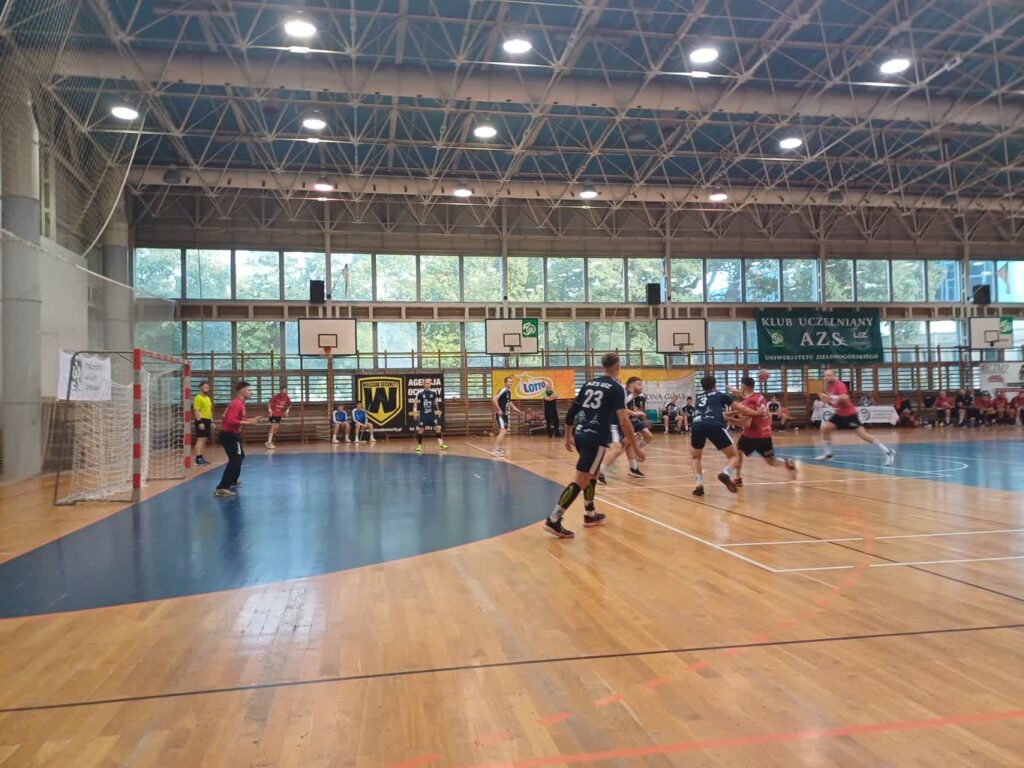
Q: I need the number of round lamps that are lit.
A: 12